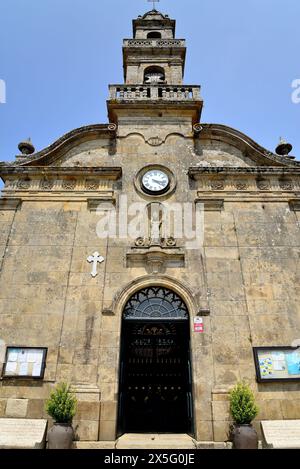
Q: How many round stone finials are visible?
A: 2